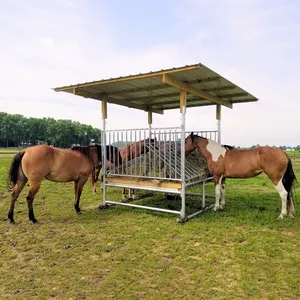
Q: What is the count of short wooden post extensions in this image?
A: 4